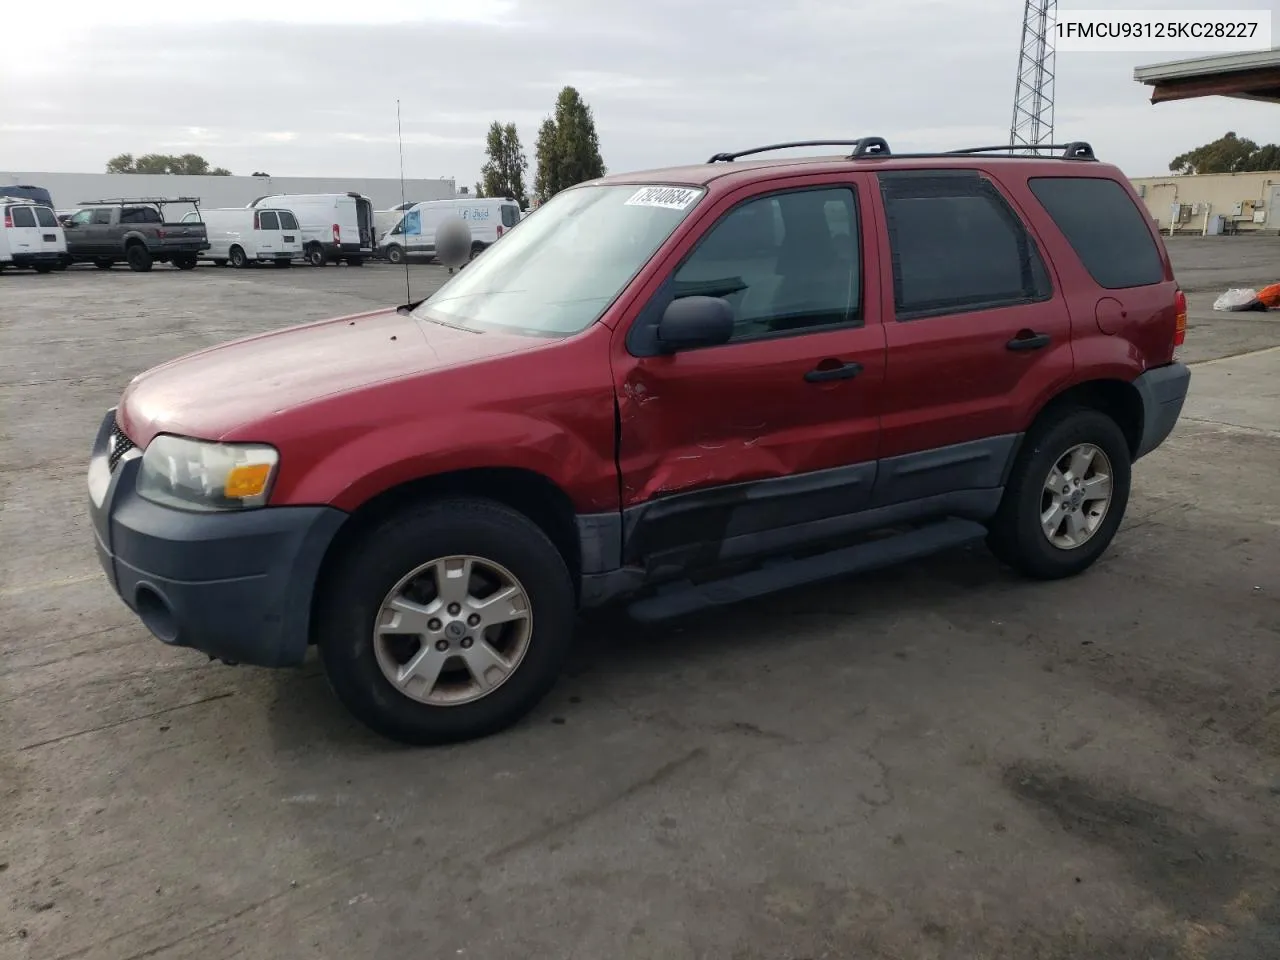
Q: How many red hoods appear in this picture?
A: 1